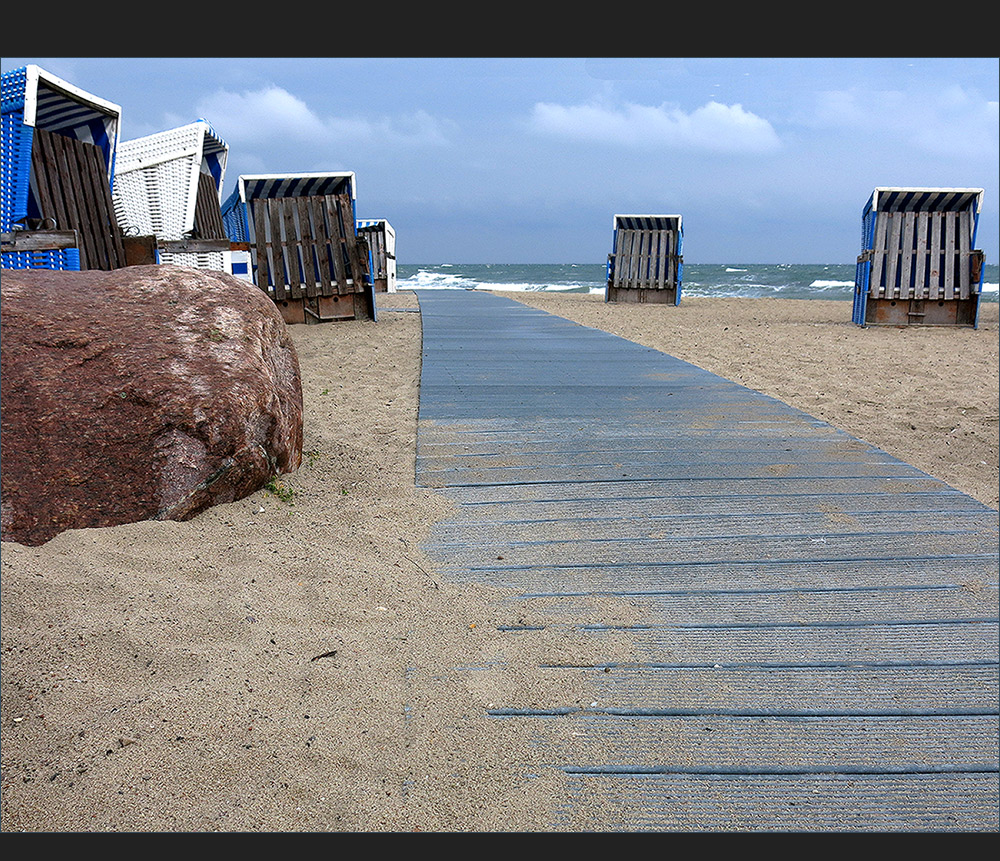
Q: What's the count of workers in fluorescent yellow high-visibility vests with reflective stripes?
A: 0